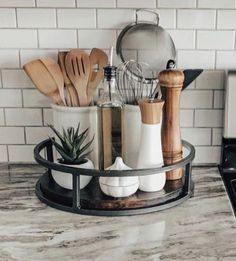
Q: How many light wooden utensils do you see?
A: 5